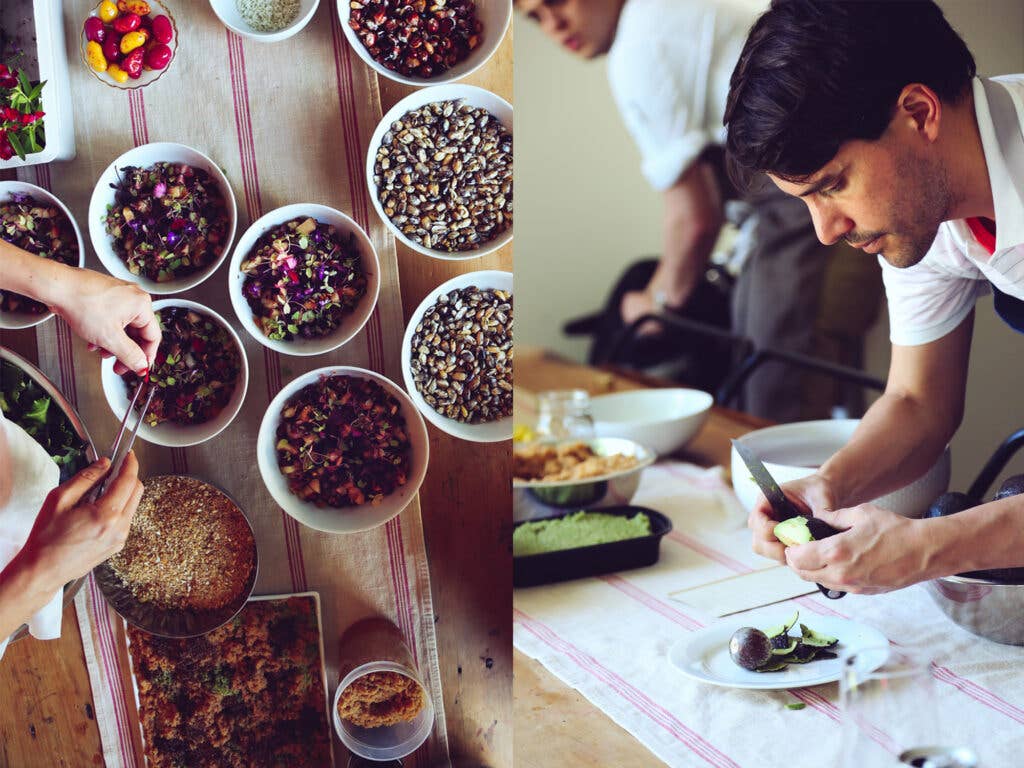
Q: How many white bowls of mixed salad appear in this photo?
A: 5